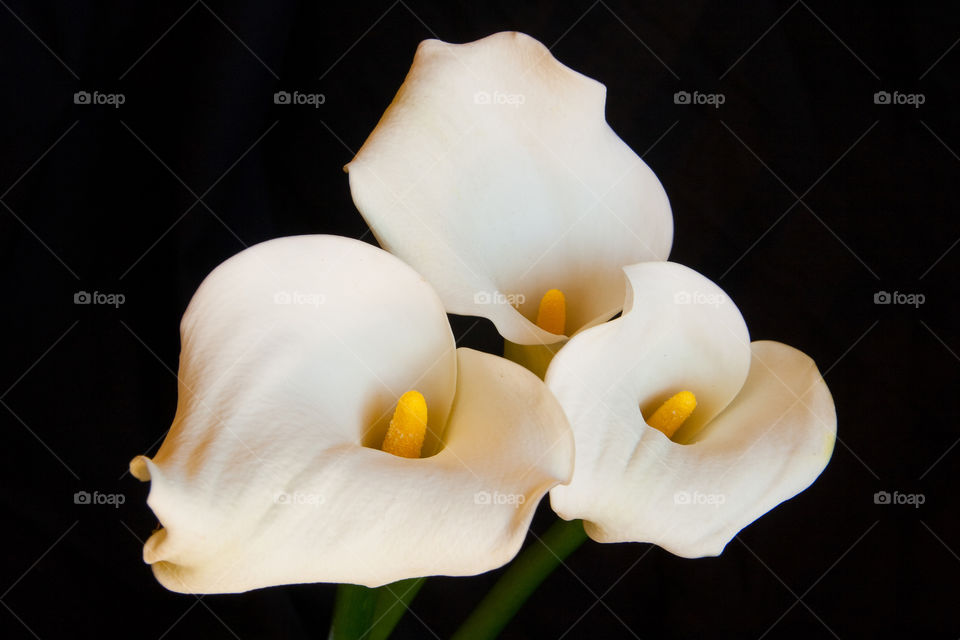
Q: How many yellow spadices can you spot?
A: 3